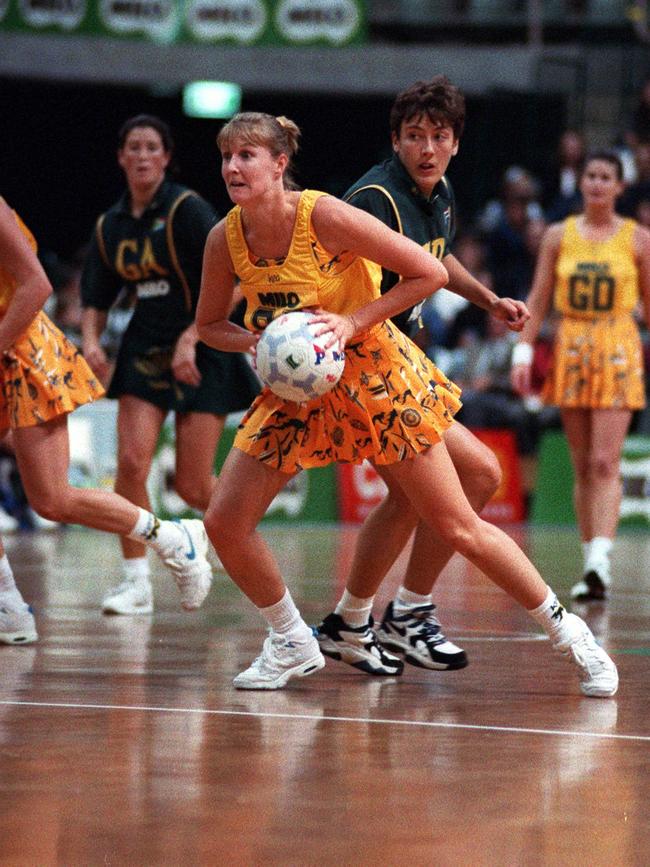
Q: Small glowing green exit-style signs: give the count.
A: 1